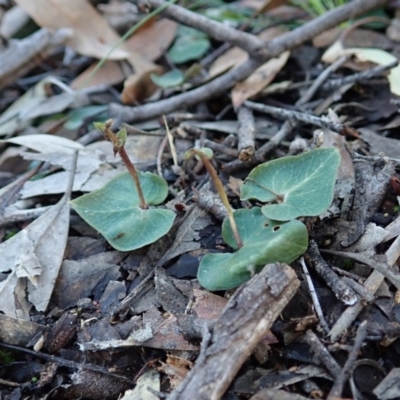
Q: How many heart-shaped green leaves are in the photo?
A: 3